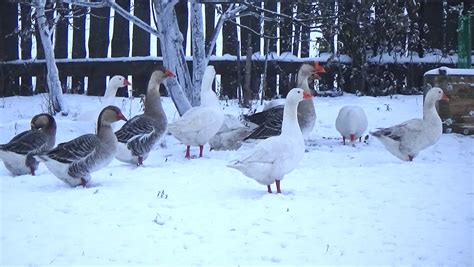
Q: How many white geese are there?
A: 5